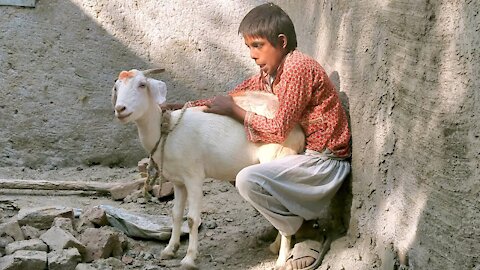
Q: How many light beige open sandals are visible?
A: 1